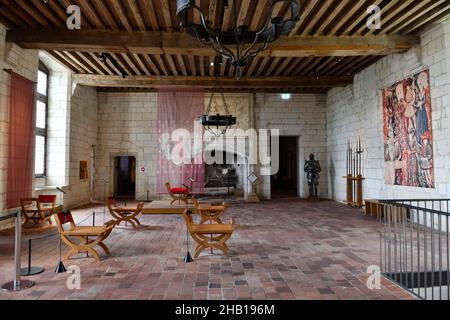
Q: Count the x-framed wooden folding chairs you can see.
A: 7